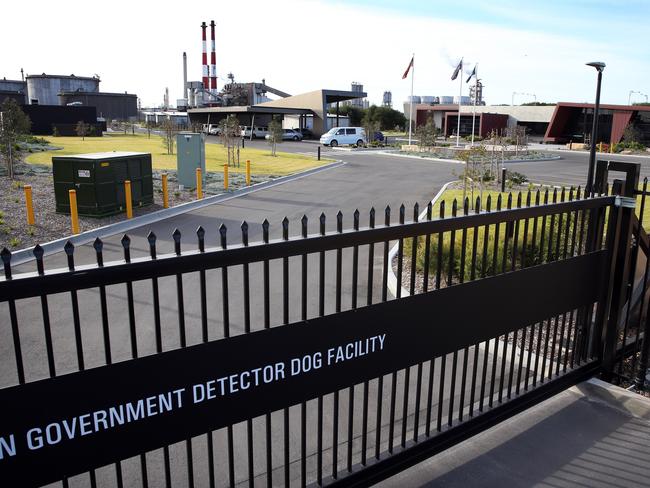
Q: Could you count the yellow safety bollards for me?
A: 7